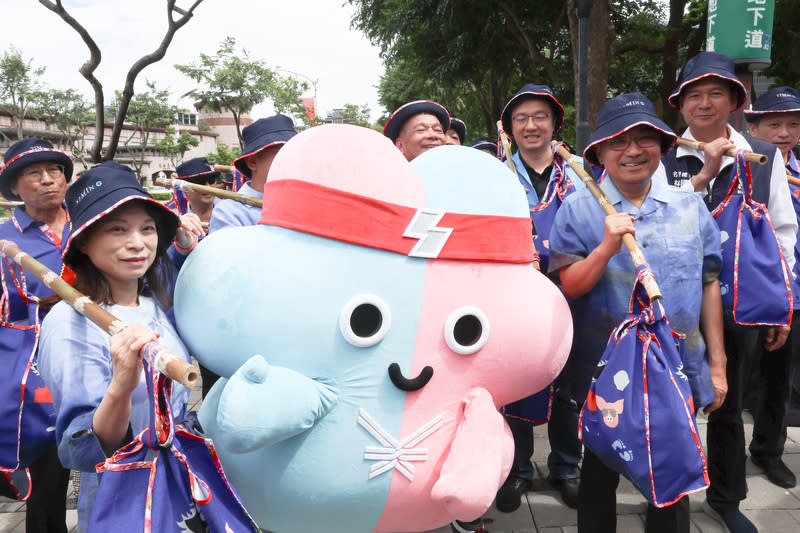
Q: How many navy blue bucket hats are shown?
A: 11